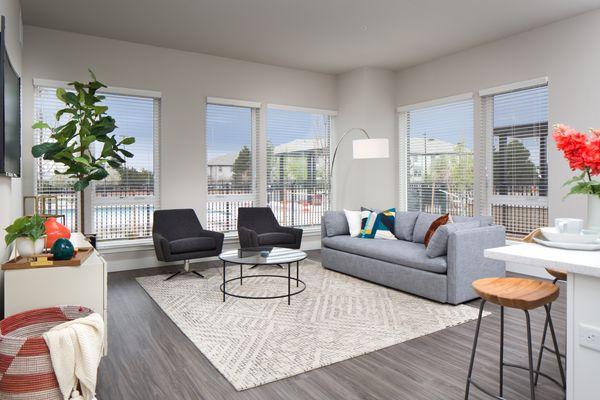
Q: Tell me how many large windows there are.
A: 6